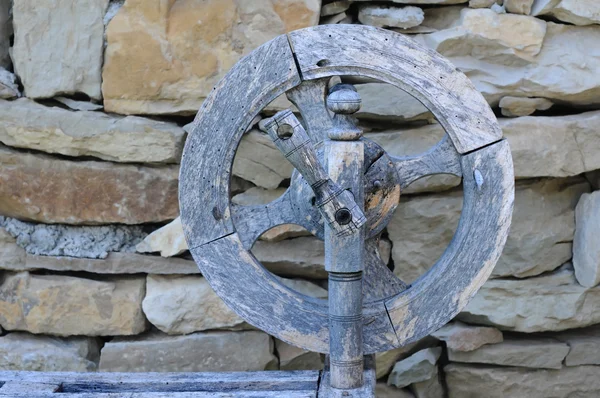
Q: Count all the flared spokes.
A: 4